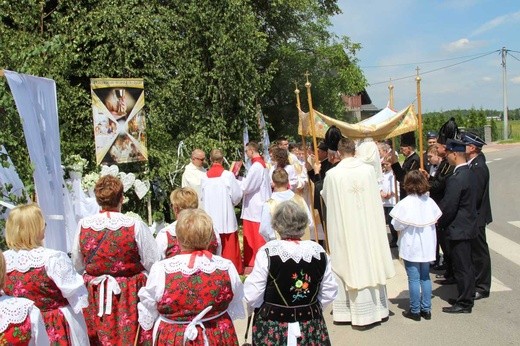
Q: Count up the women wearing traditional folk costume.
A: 6